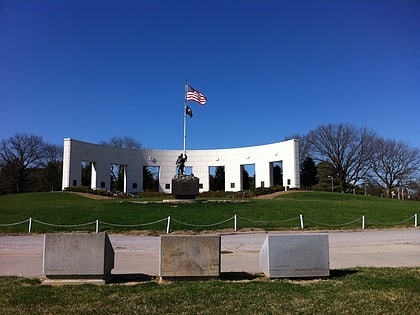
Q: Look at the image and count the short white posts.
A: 7